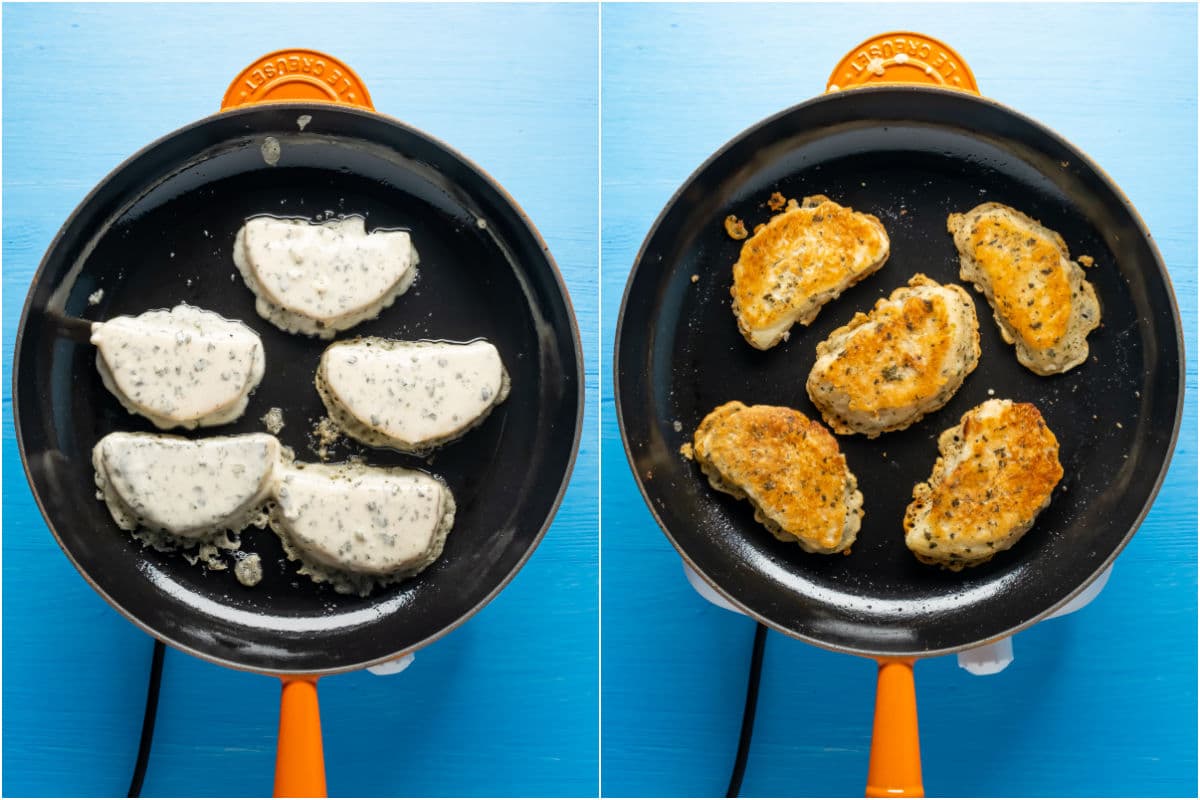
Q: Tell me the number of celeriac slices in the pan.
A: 5